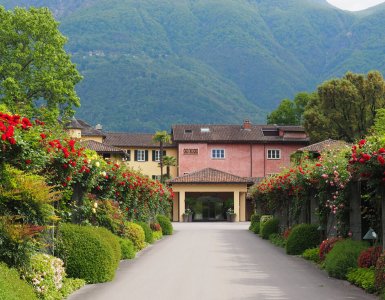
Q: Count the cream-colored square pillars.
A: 4